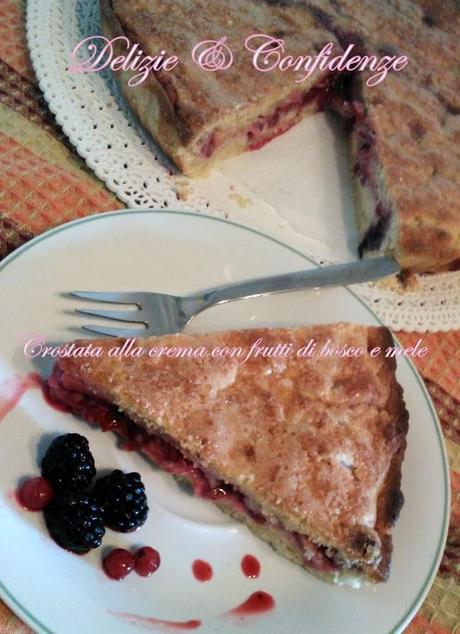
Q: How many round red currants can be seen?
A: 3